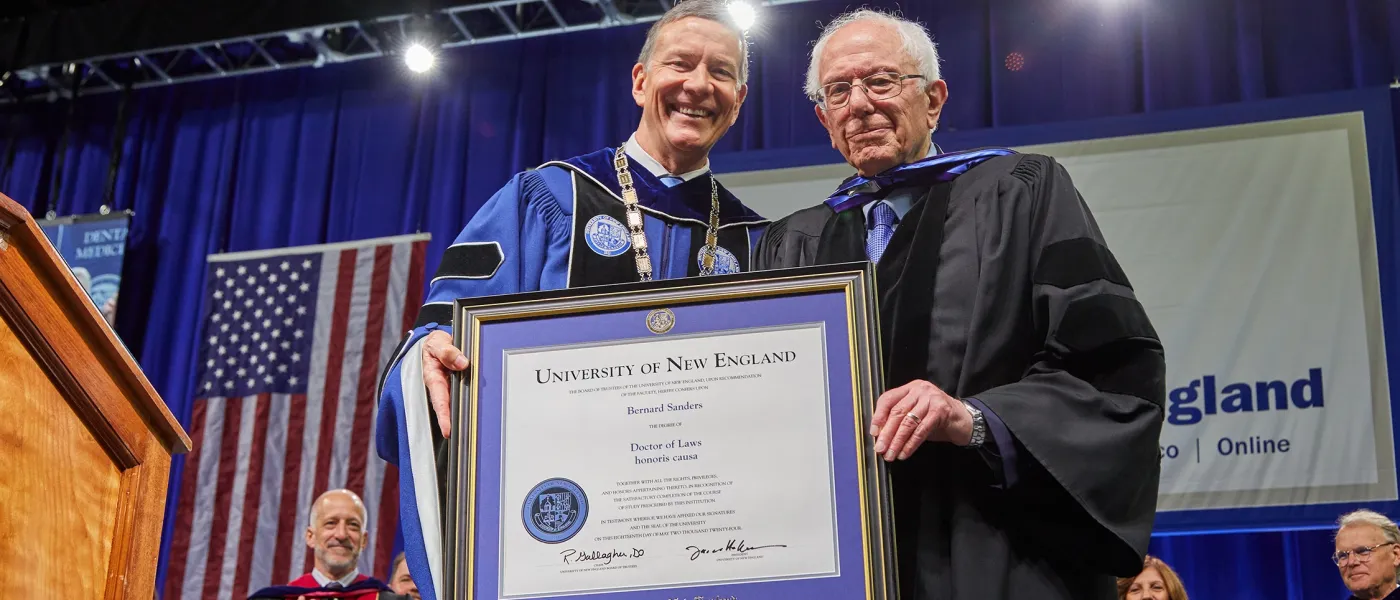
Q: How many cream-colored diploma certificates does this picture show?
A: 1